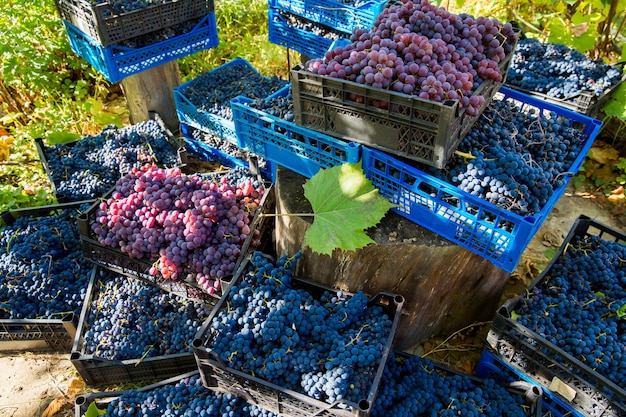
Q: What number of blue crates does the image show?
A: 8